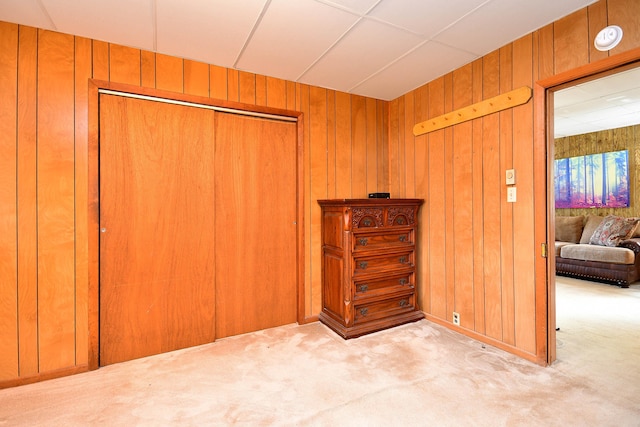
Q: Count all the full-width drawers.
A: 4